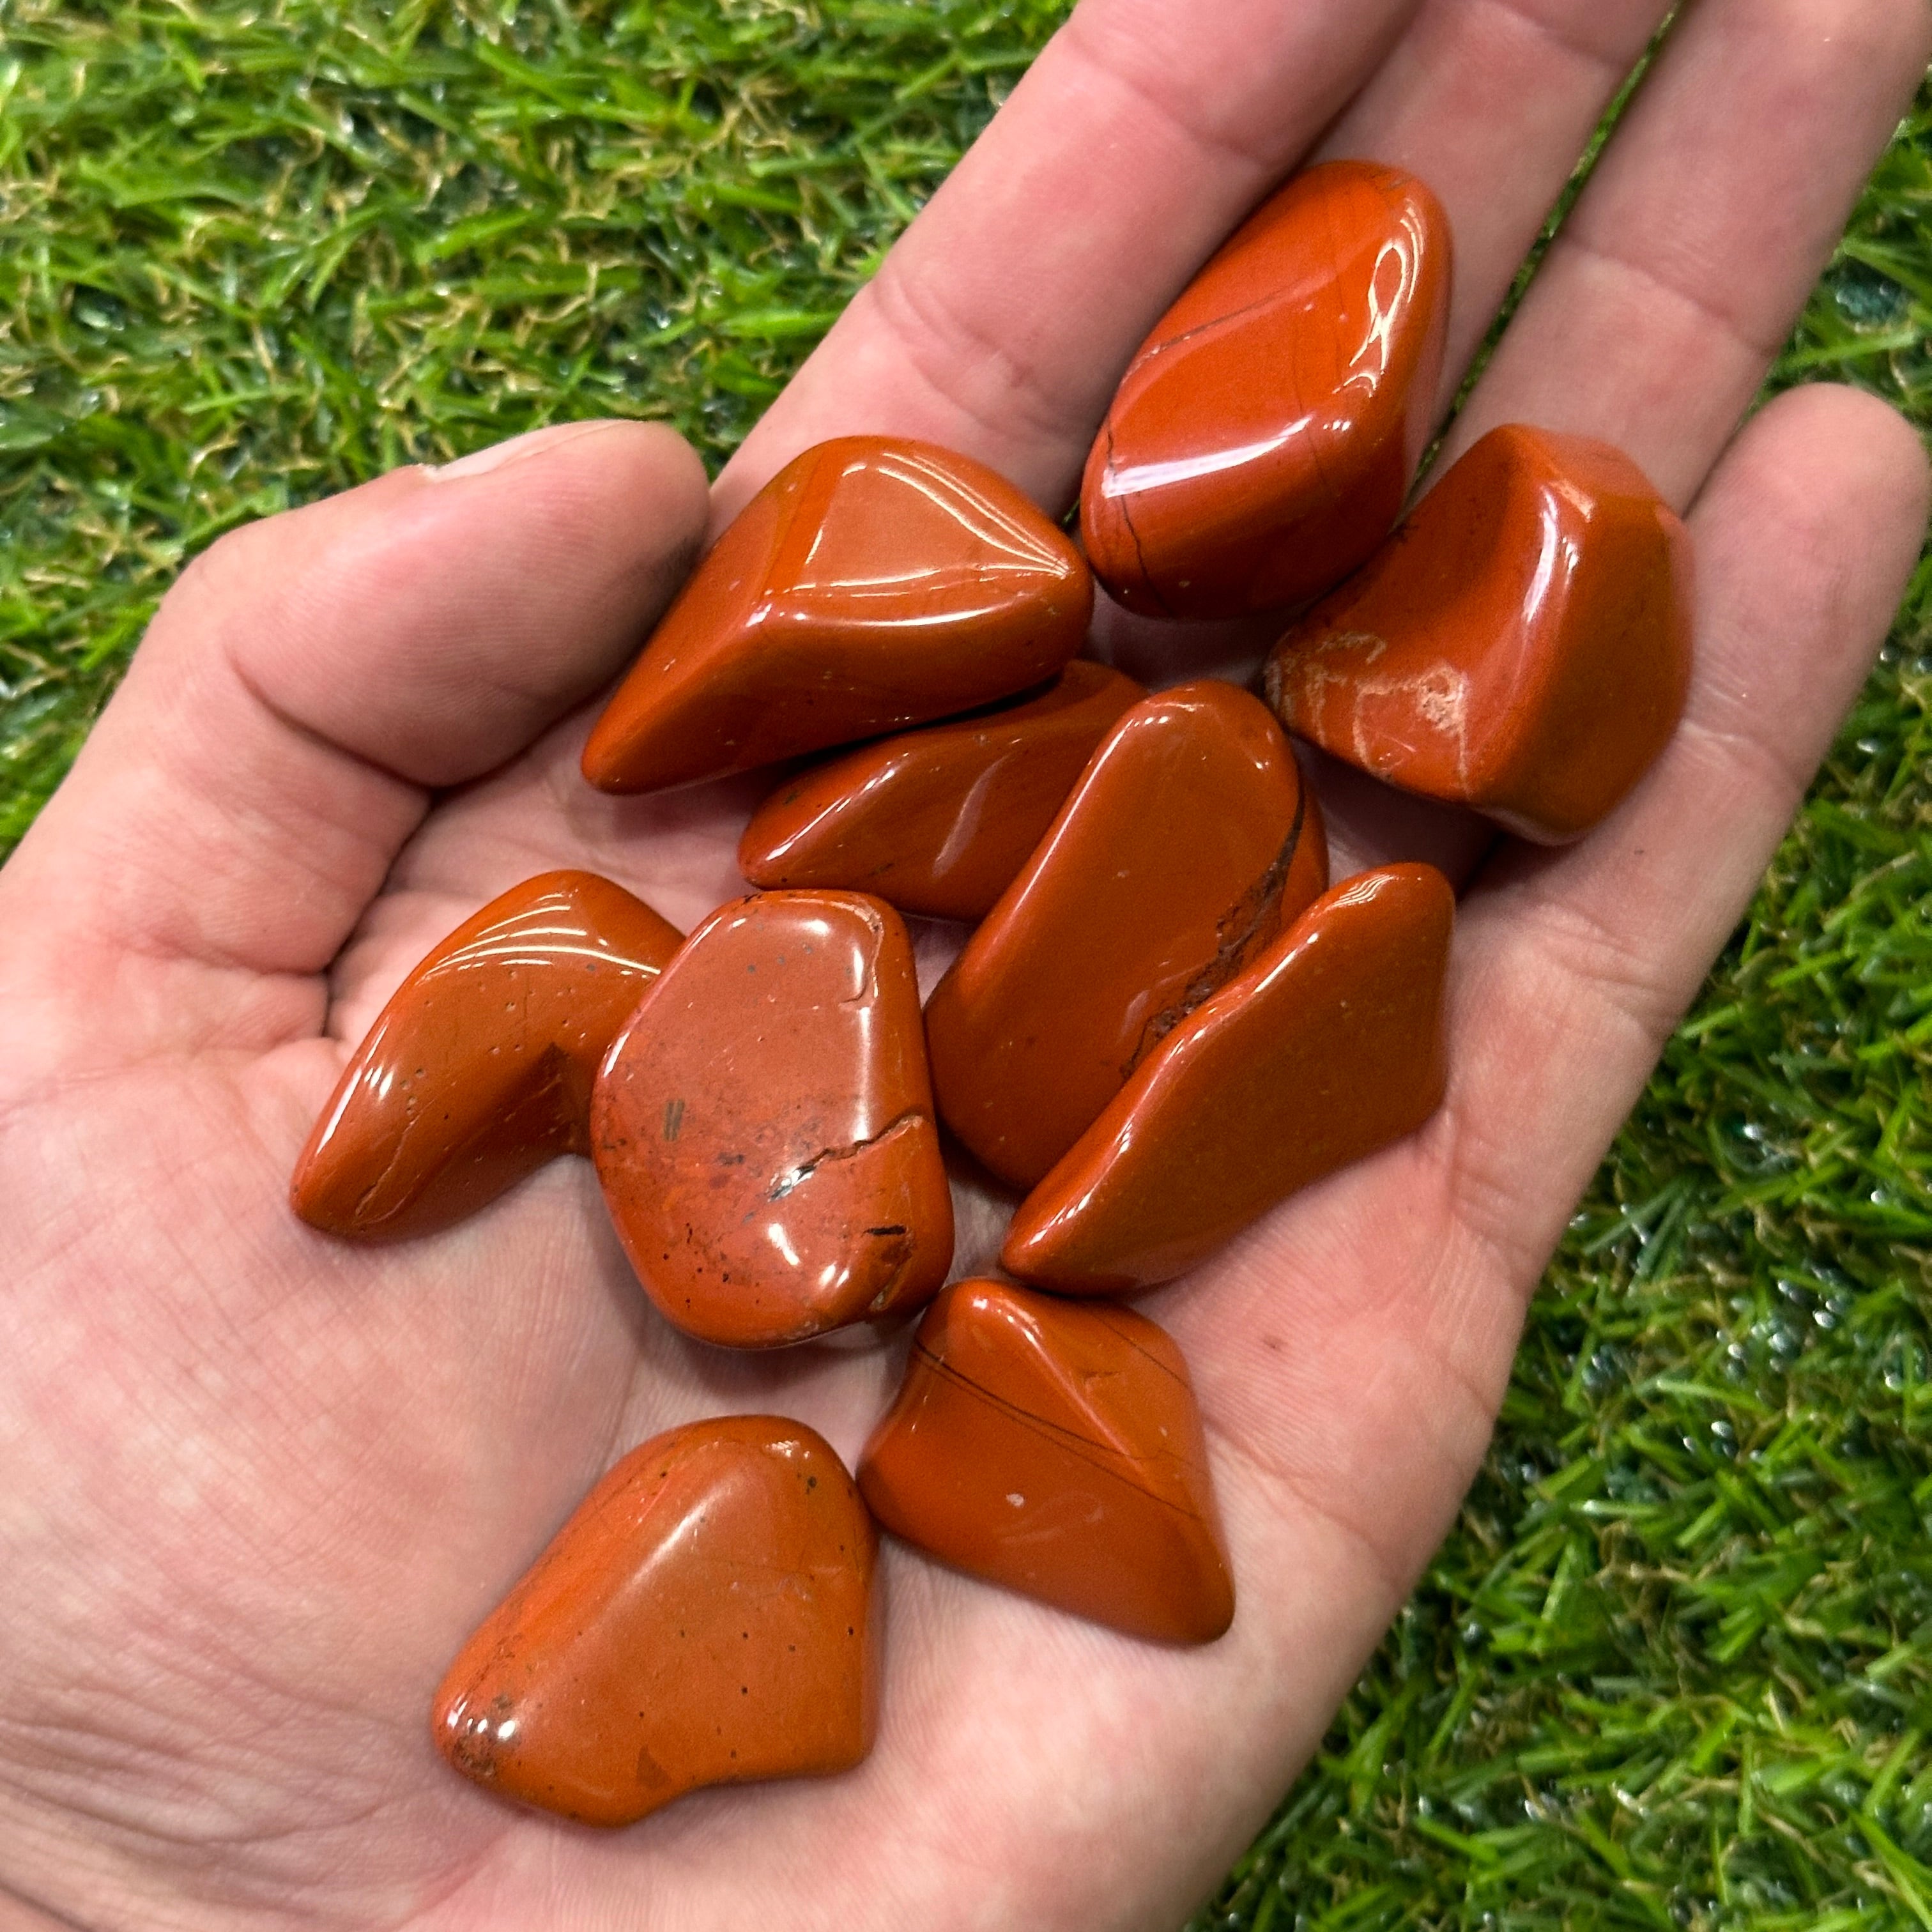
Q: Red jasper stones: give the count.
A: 10